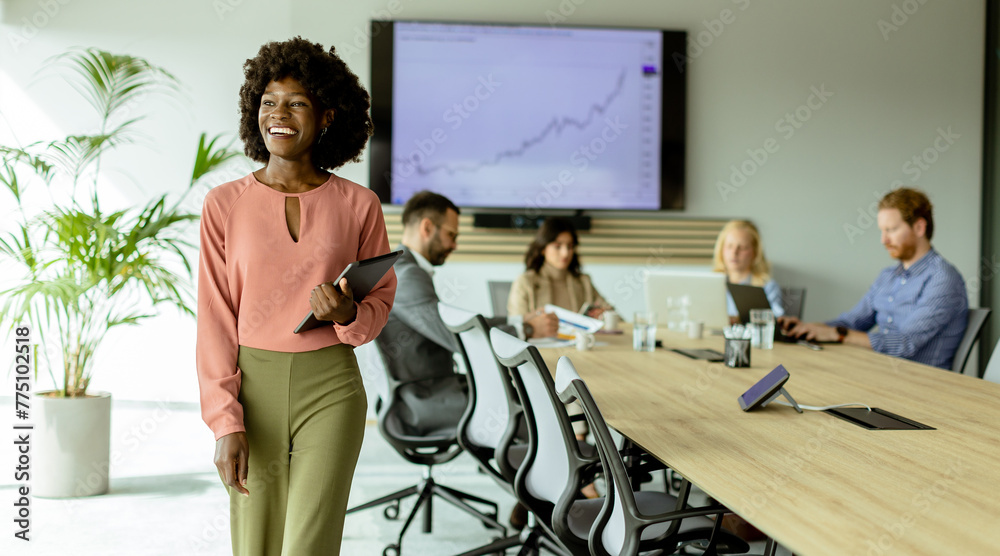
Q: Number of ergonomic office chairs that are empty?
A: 3